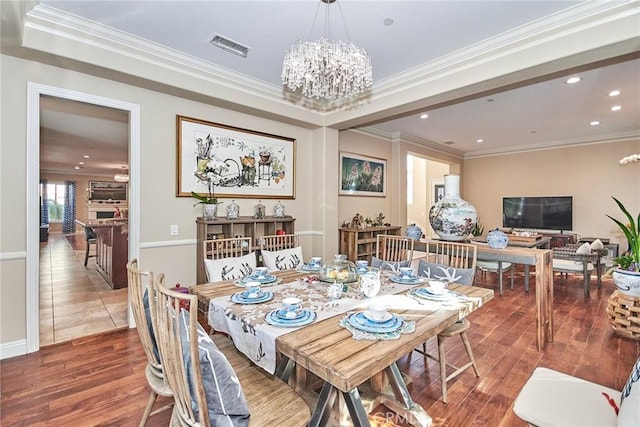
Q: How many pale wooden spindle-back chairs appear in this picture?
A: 6